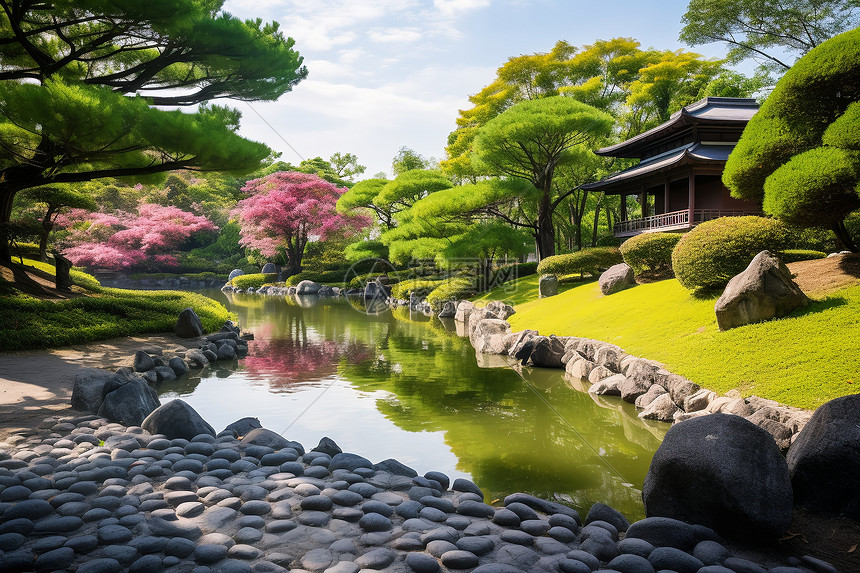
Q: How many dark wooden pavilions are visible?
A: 1